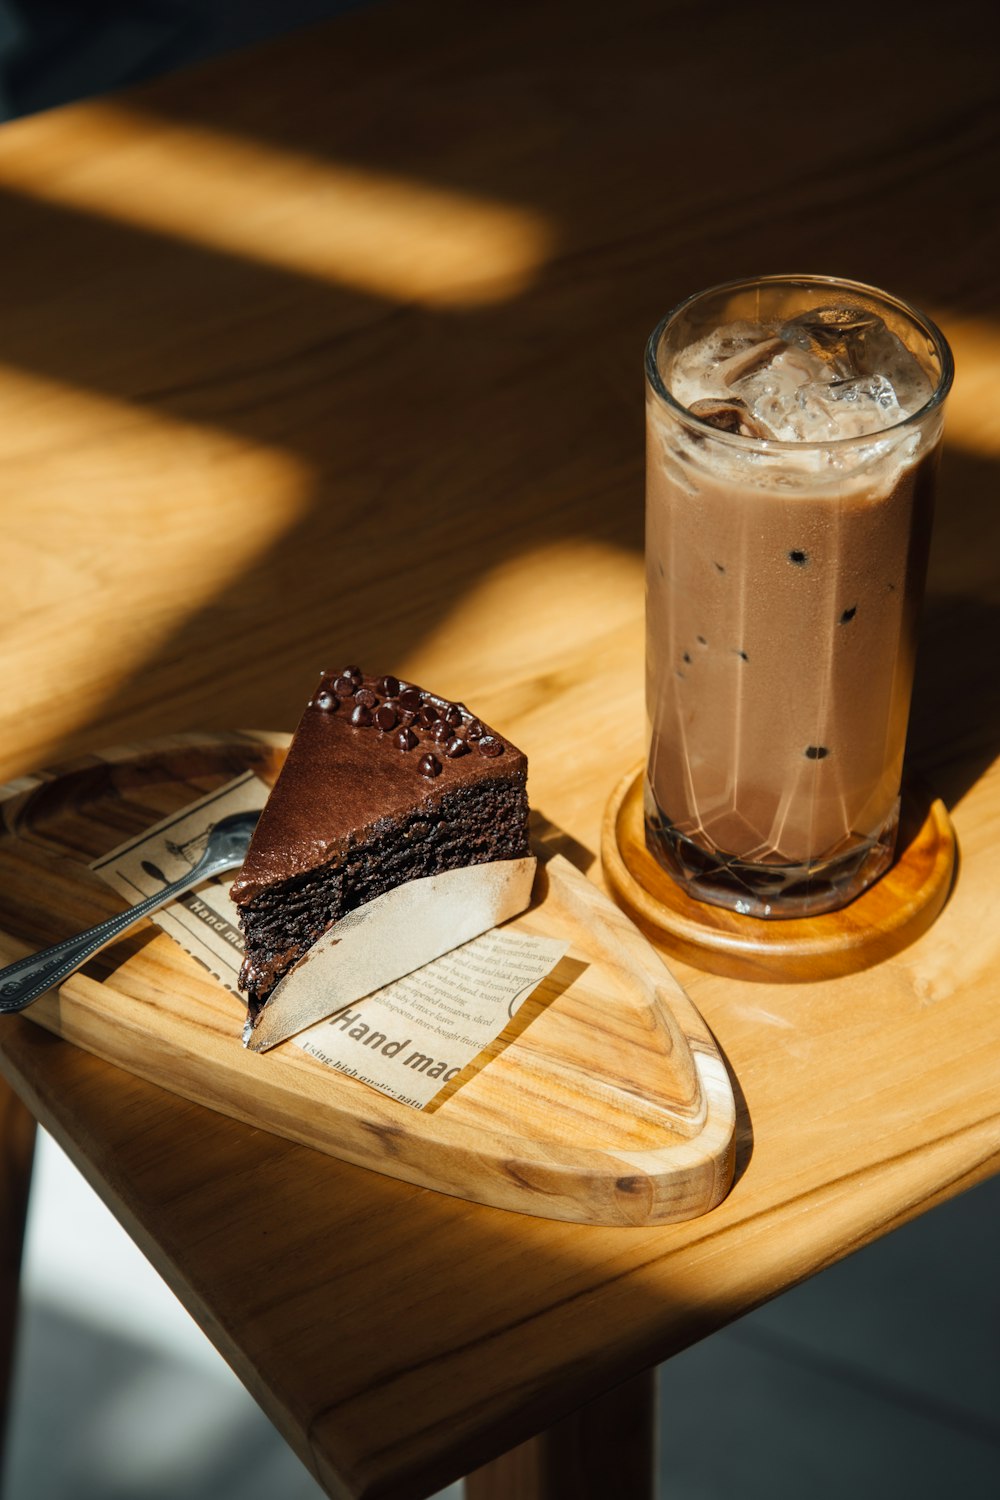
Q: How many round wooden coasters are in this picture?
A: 1